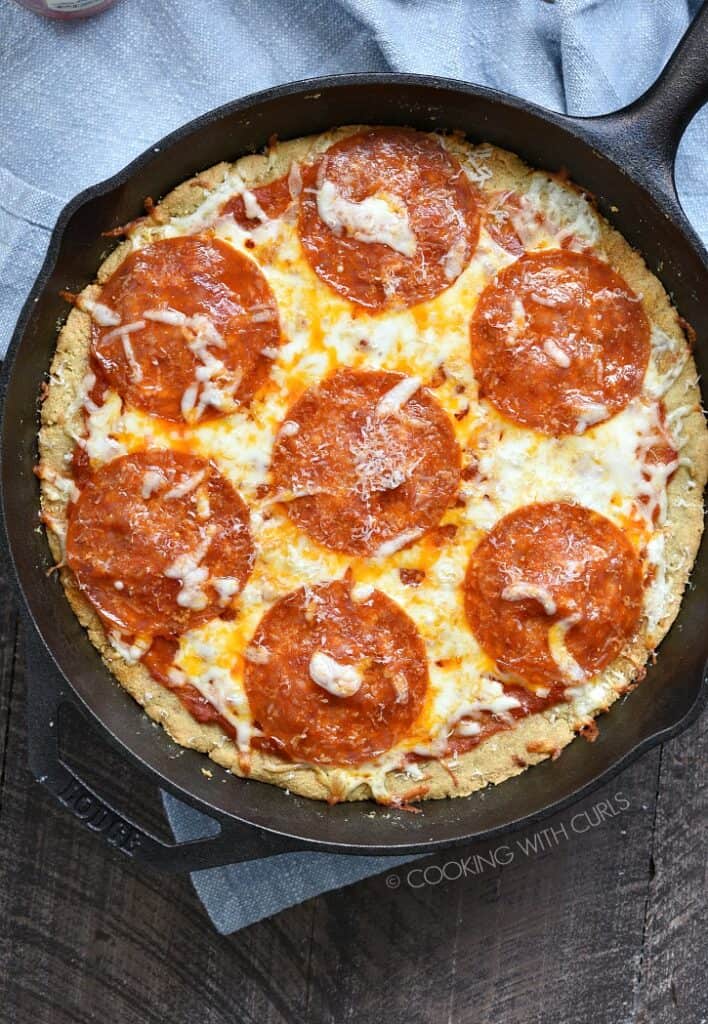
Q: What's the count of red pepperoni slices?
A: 7